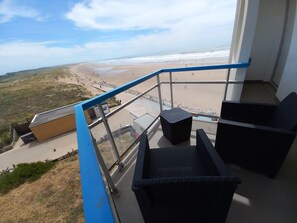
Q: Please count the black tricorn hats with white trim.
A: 0